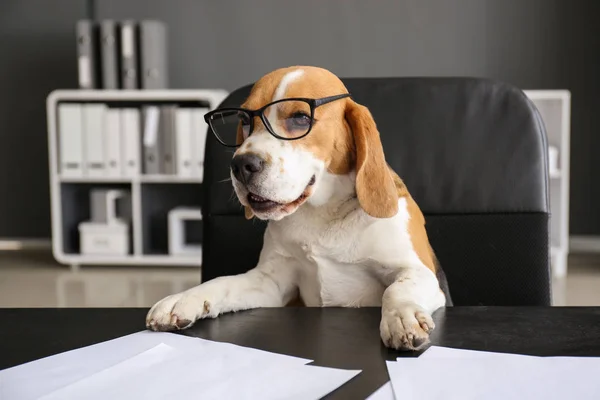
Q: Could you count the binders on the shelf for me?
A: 12